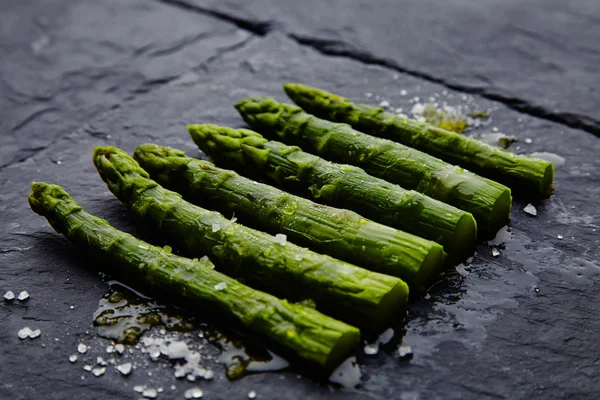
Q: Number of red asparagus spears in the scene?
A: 0